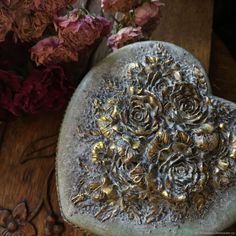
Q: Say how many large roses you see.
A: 3